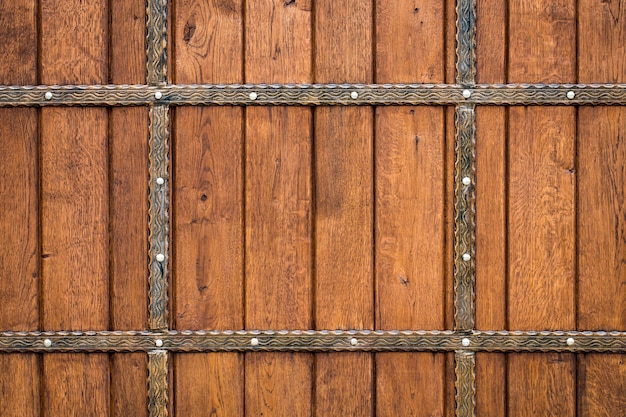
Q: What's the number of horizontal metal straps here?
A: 2